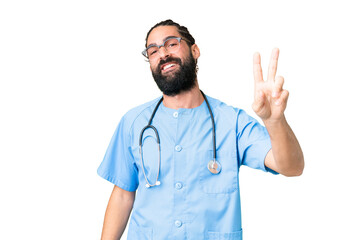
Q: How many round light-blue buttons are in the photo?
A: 4